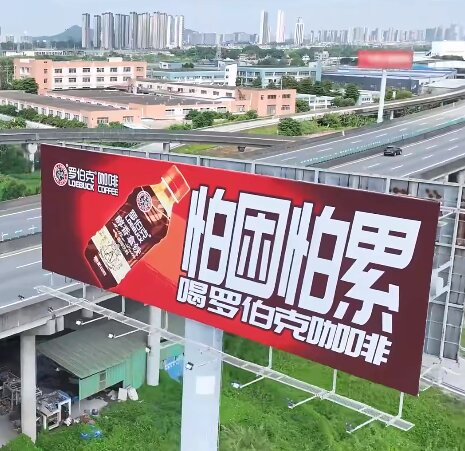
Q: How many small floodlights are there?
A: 9